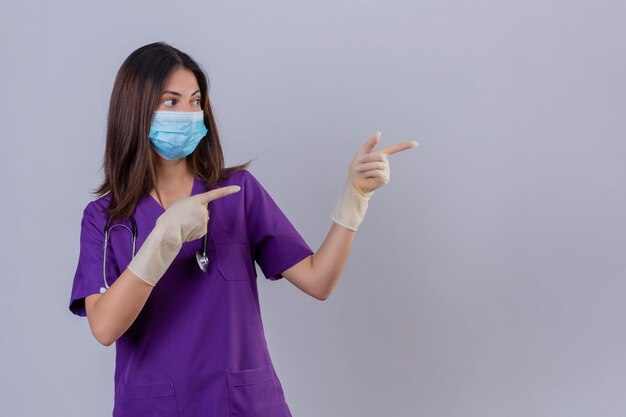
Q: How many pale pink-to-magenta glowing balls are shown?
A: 0